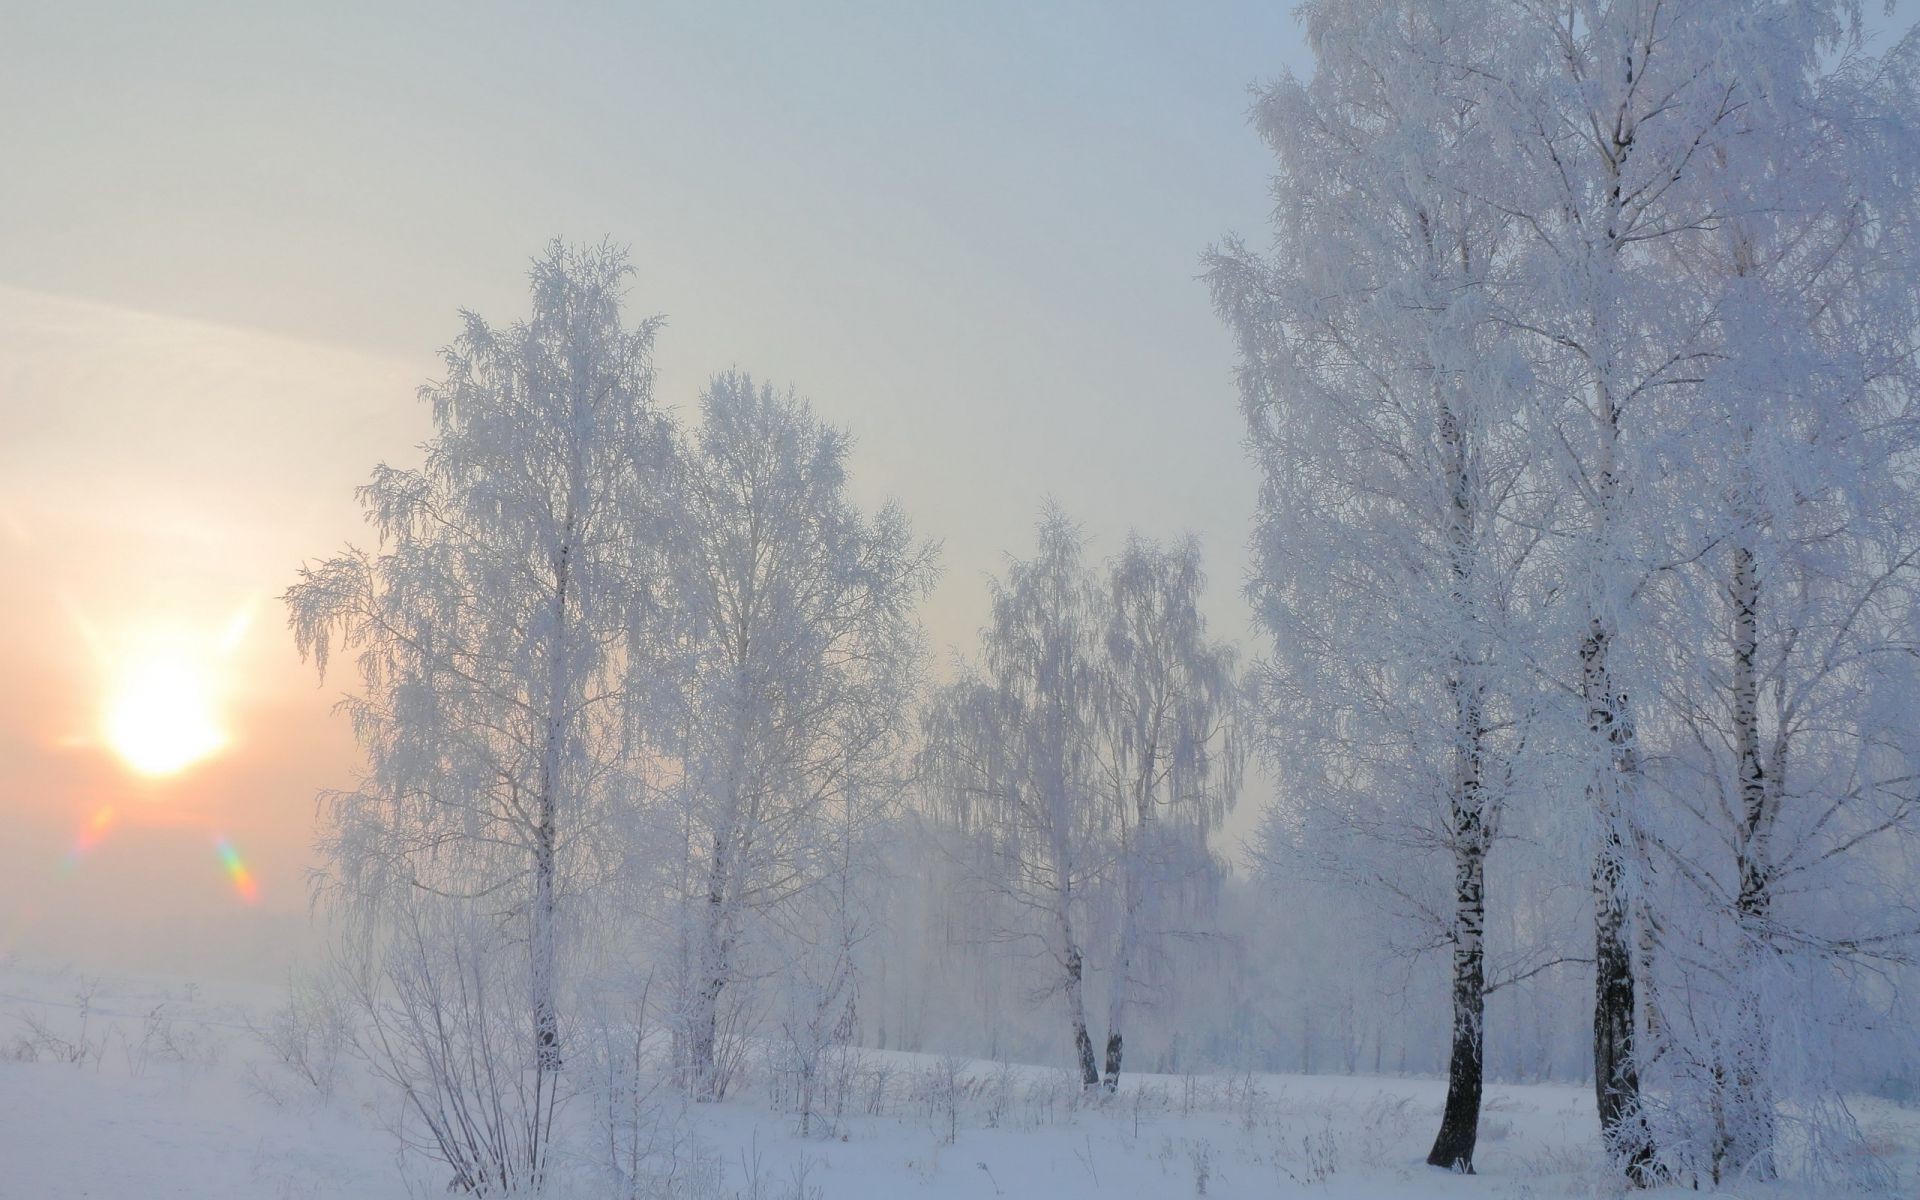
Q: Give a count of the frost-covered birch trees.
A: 7